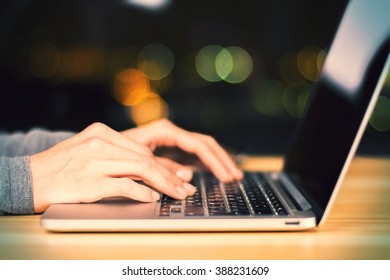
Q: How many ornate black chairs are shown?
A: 0